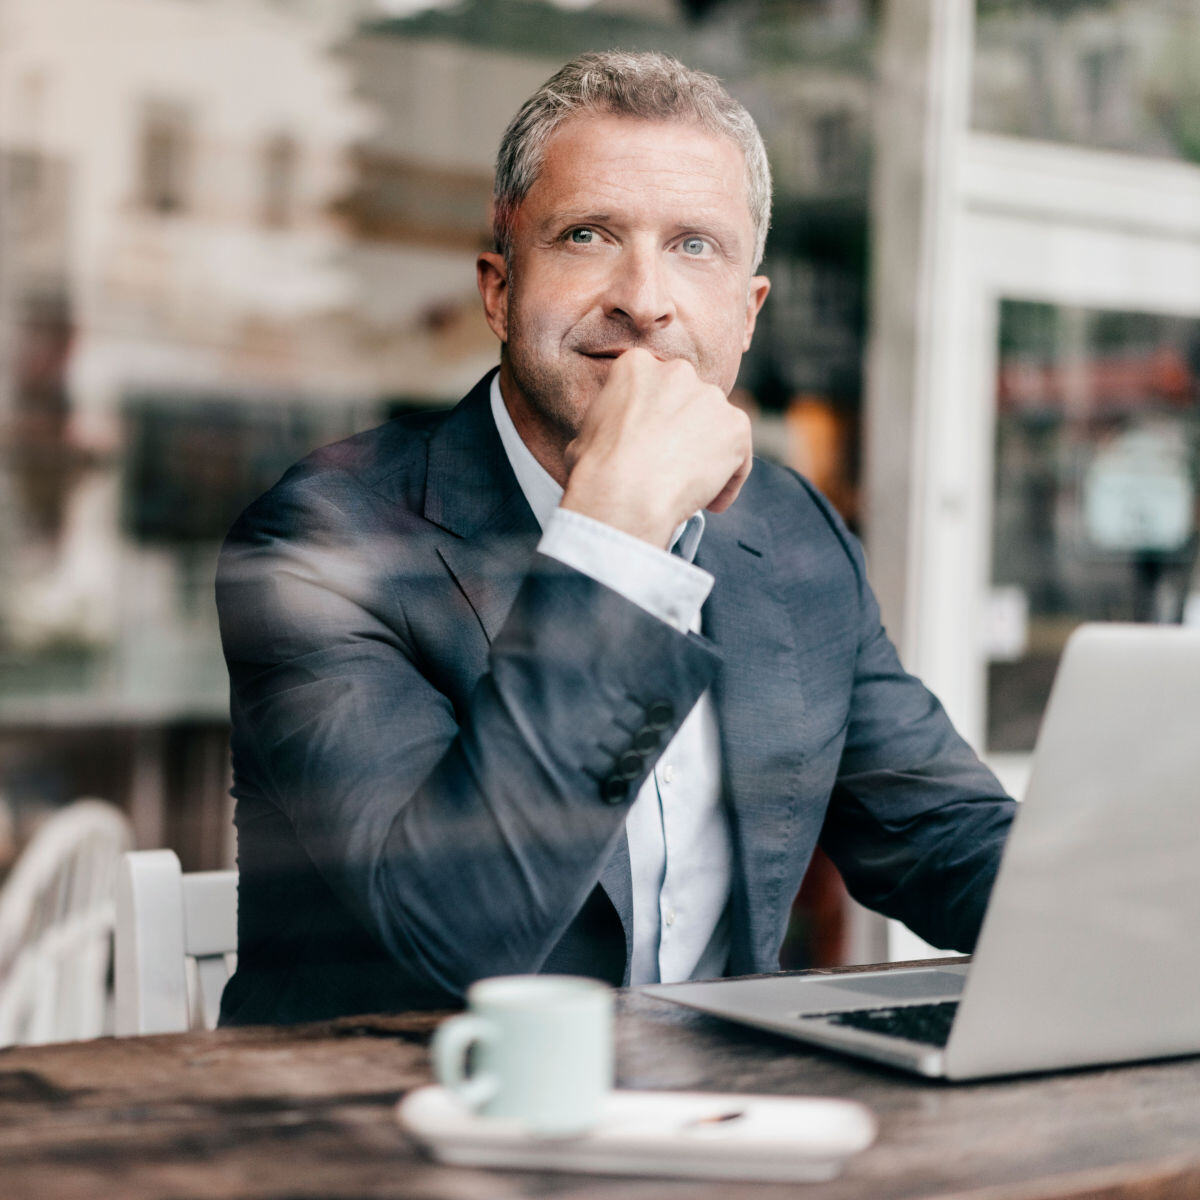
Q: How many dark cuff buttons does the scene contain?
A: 4